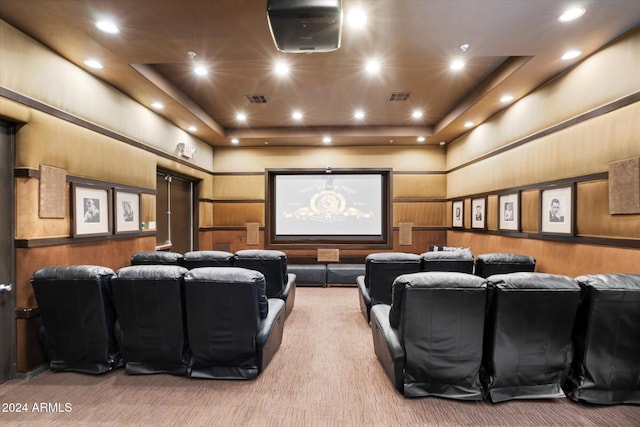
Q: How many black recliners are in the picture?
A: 12